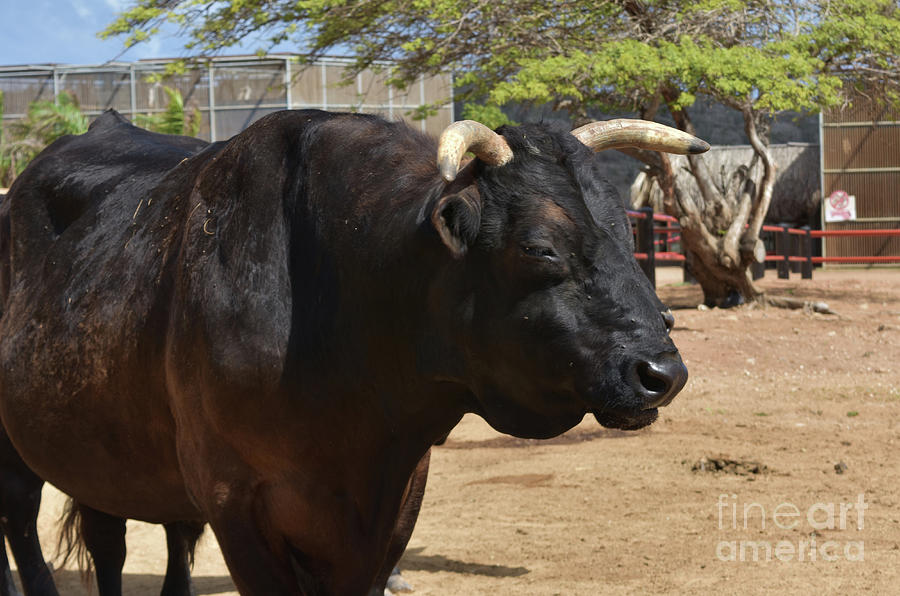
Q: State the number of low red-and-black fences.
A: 1